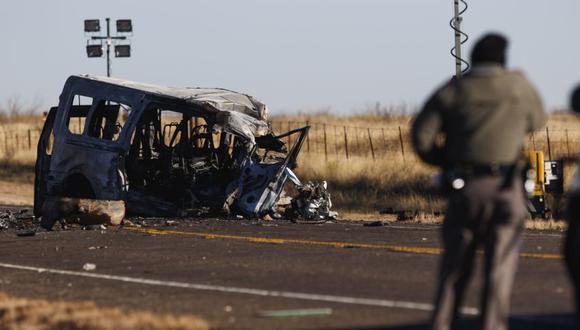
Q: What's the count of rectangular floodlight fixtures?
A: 4